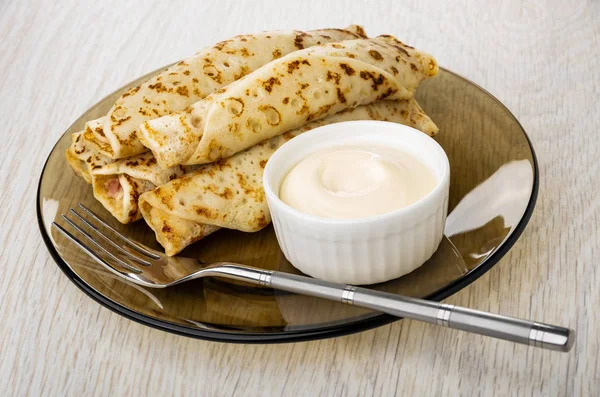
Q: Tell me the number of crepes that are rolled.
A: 5